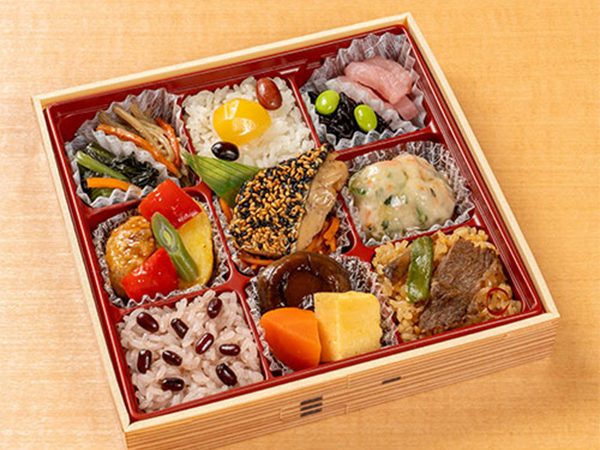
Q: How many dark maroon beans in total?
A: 9